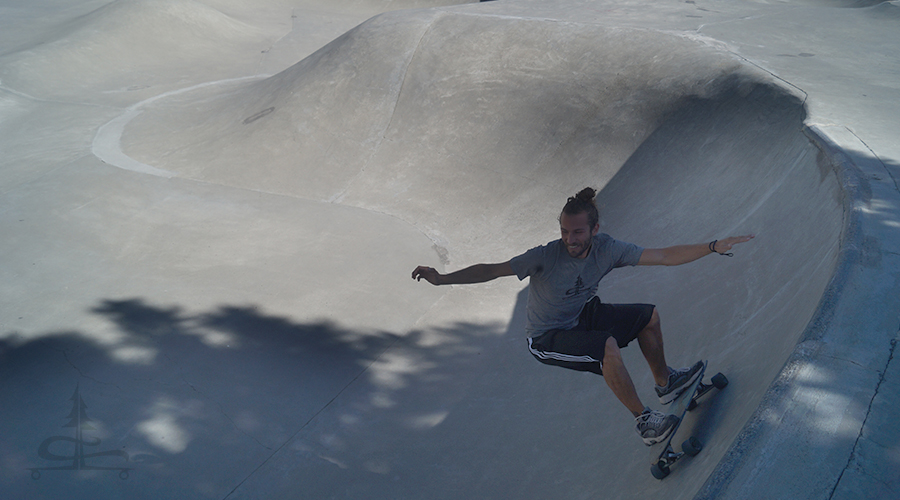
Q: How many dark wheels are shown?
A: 4